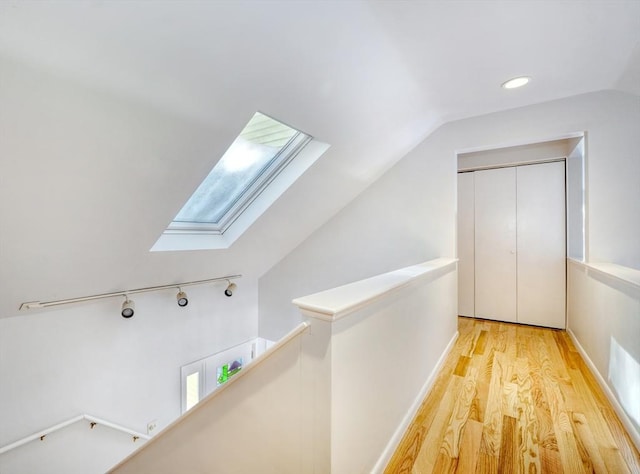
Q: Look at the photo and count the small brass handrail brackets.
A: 3